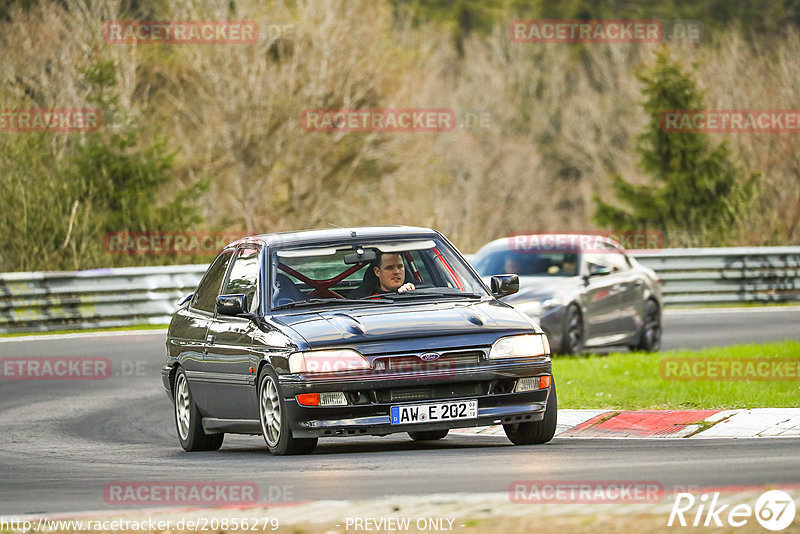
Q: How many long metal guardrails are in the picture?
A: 1